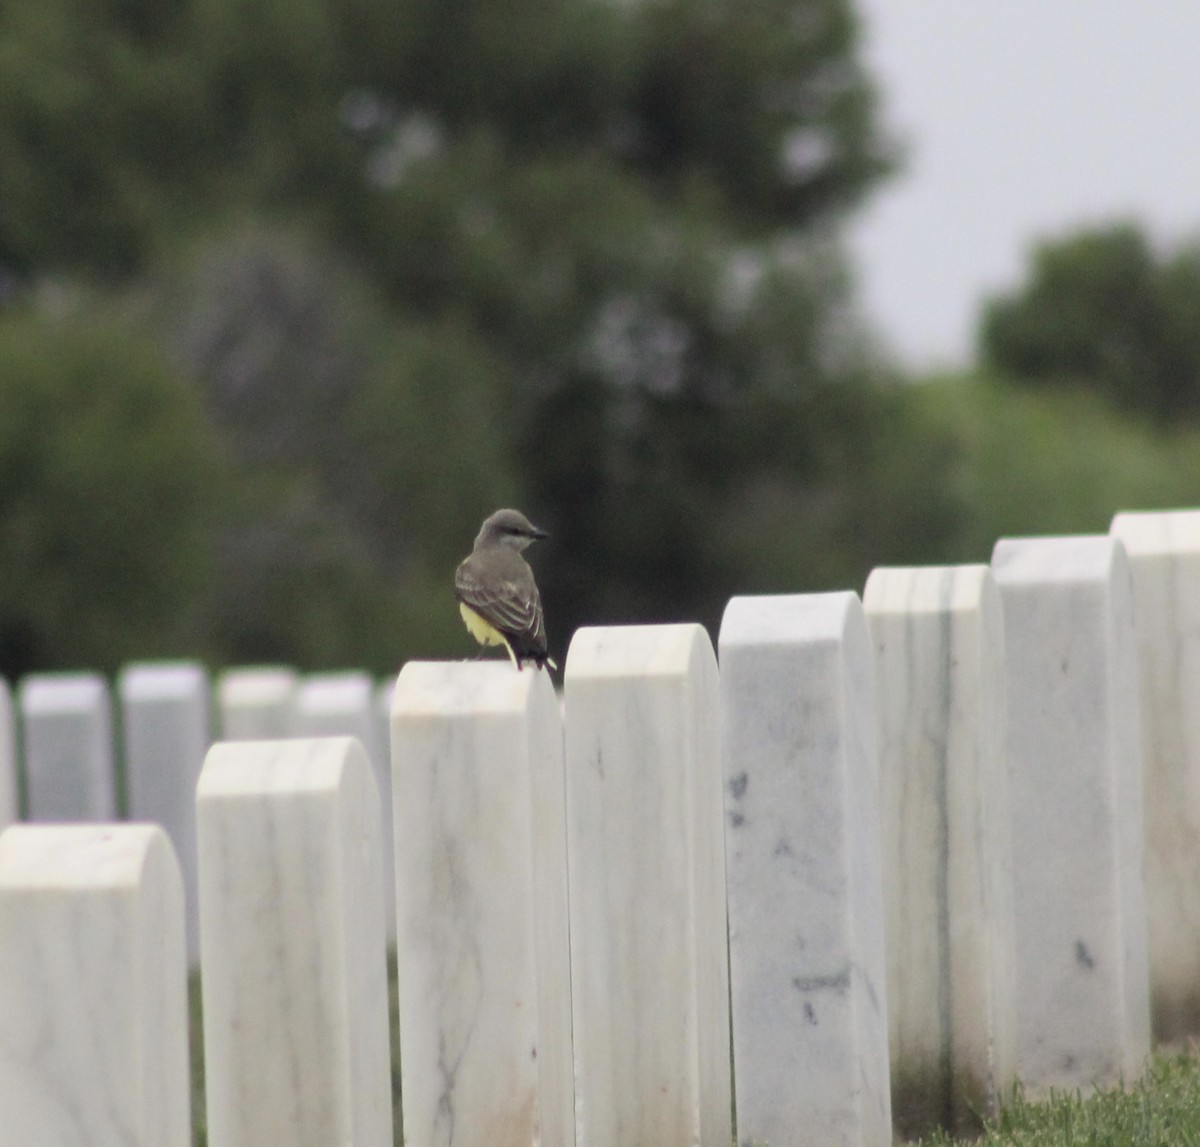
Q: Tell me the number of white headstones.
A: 14